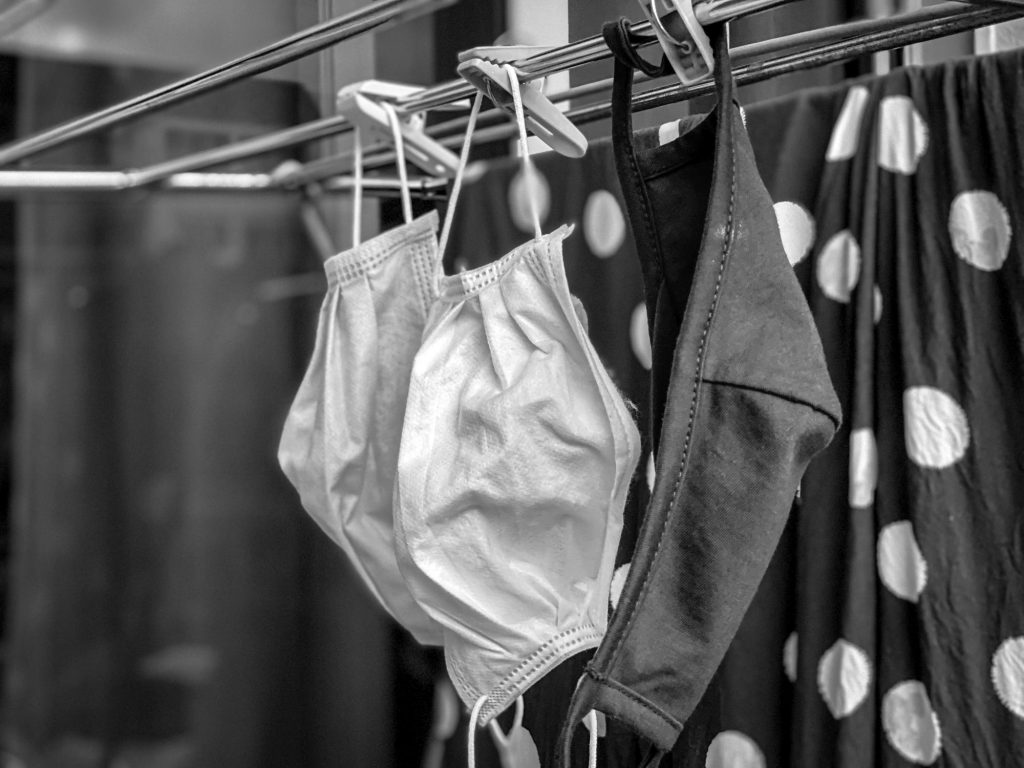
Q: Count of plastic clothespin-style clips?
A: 3